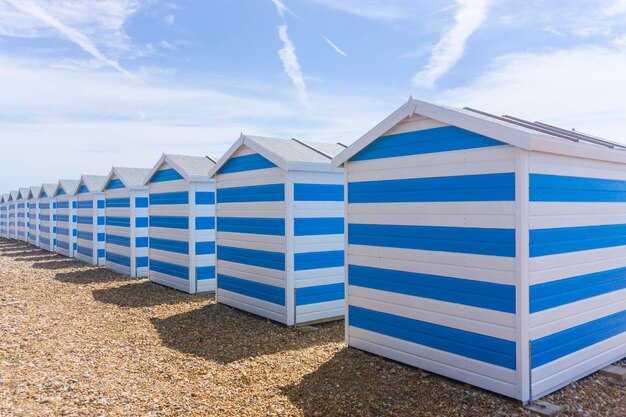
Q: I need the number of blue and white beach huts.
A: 11